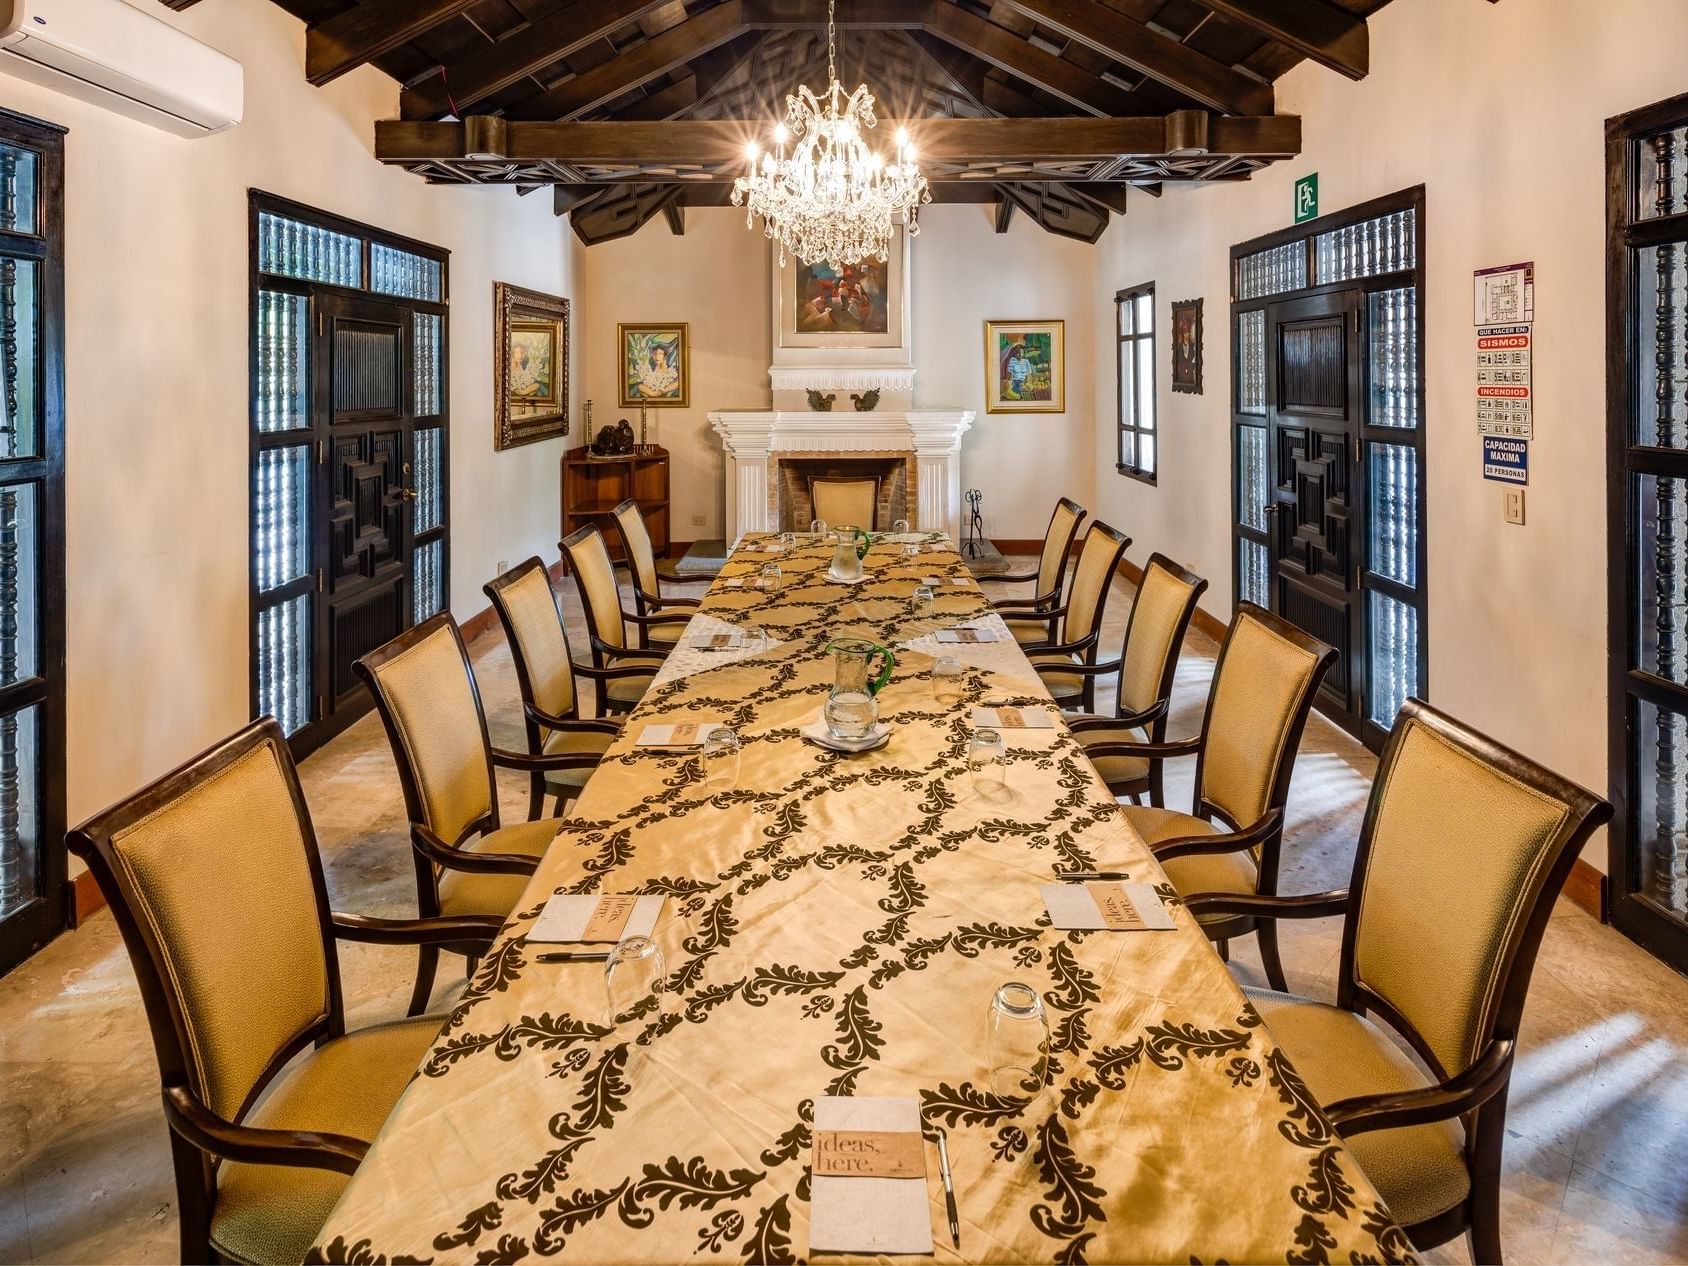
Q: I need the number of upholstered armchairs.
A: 11